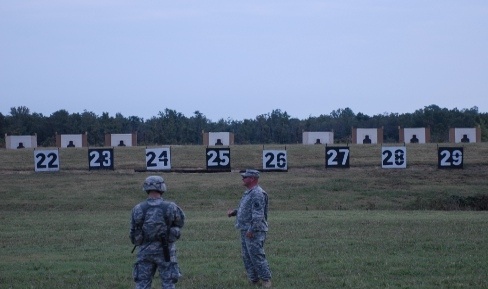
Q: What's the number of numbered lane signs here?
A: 8